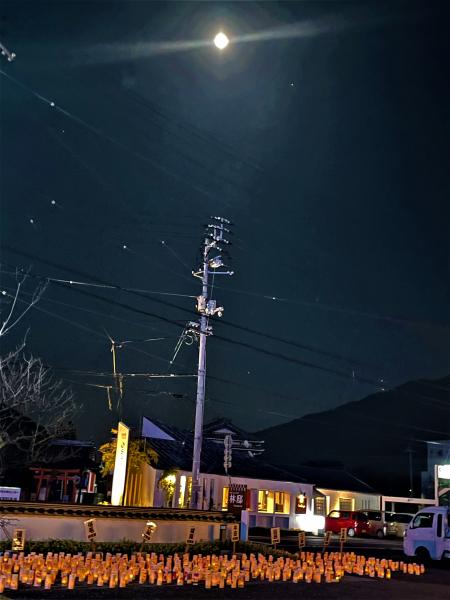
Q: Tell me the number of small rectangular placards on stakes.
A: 9